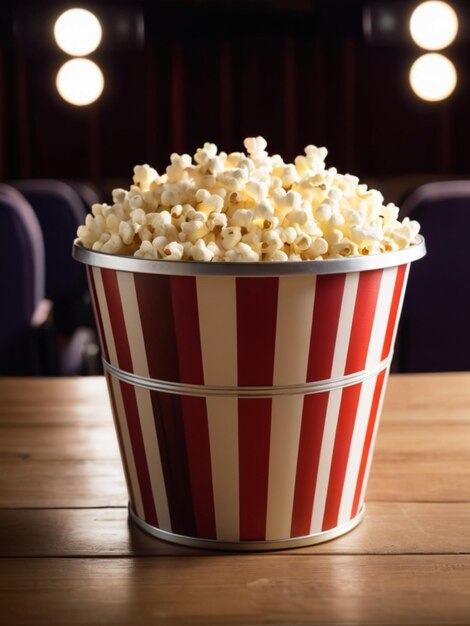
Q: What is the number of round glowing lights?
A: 4